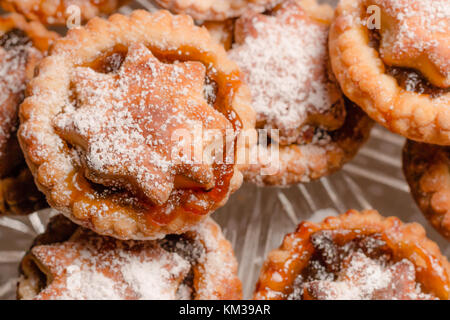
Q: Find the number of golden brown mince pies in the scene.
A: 9